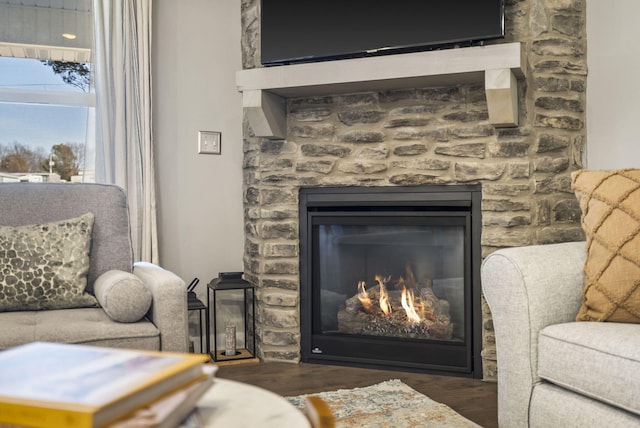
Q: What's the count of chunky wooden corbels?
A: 2